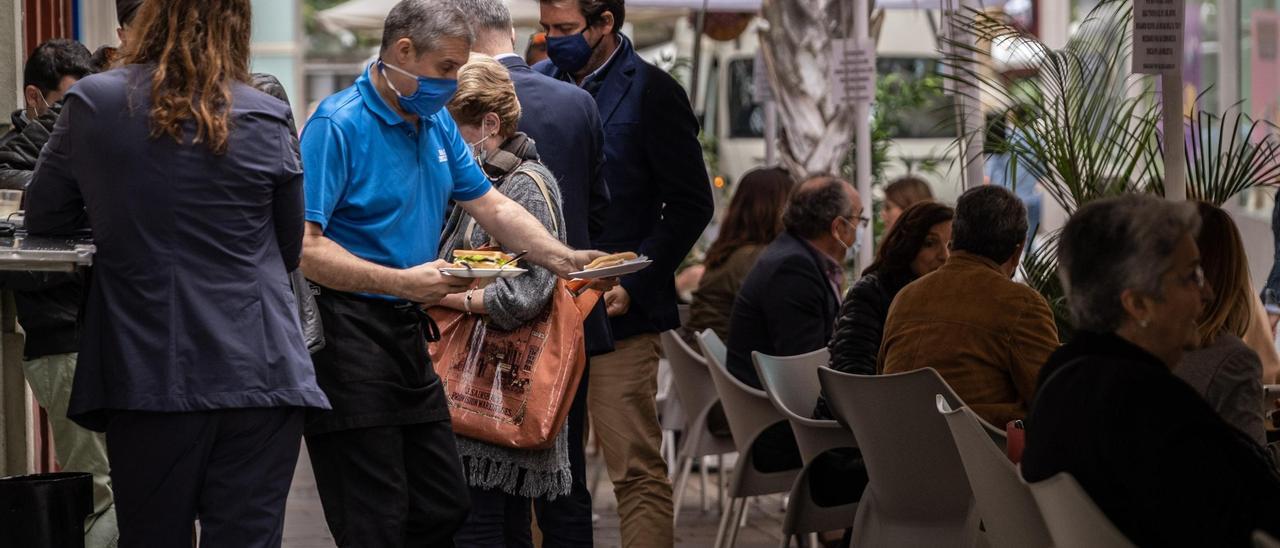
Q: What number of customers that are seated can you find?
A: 7